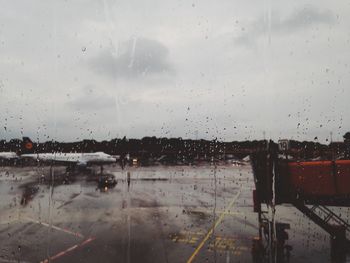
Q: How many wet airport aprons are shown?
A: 1